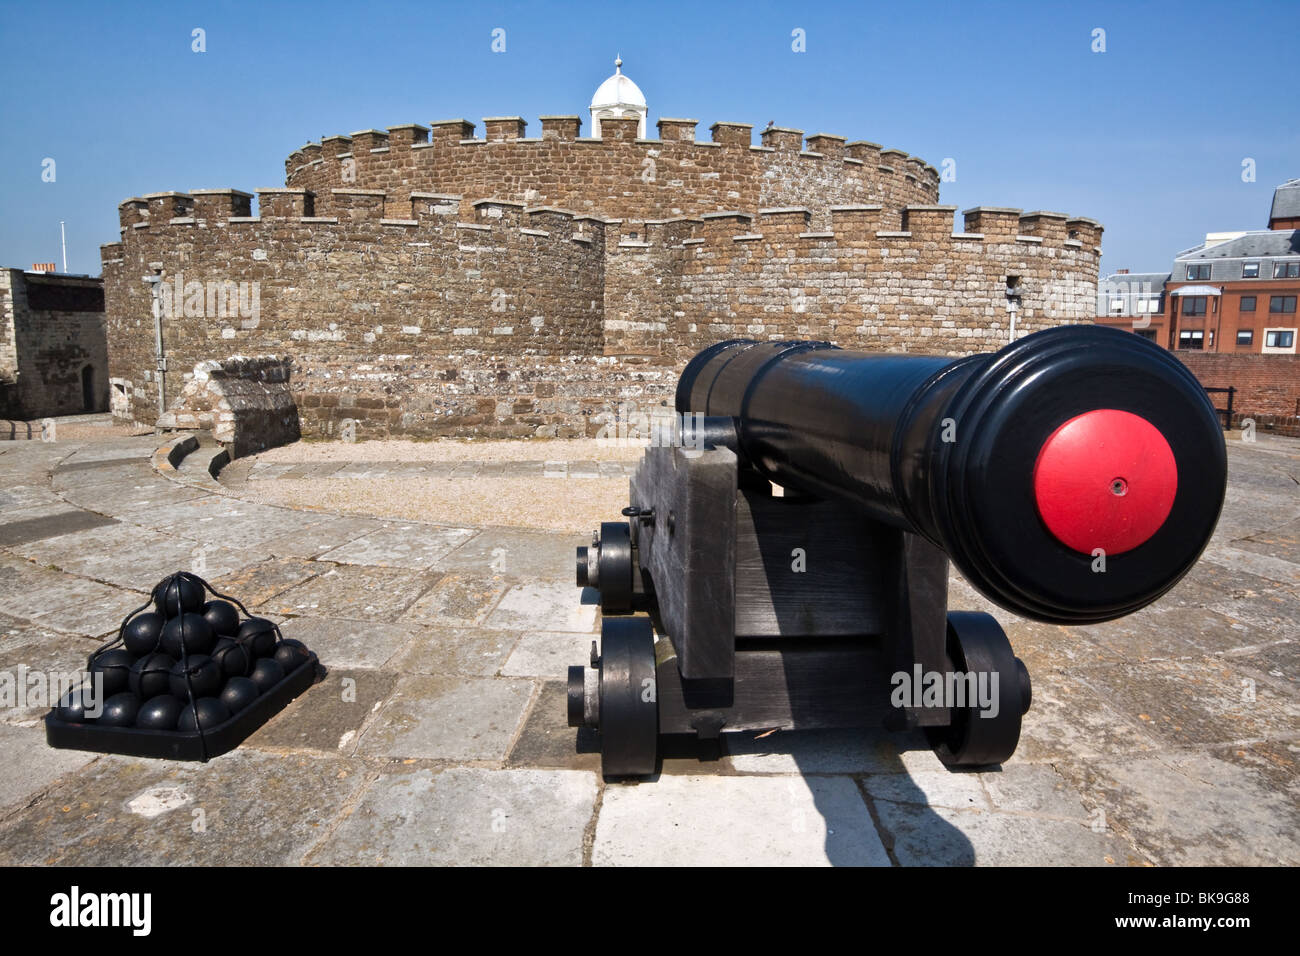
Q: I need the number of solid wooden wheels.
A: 3